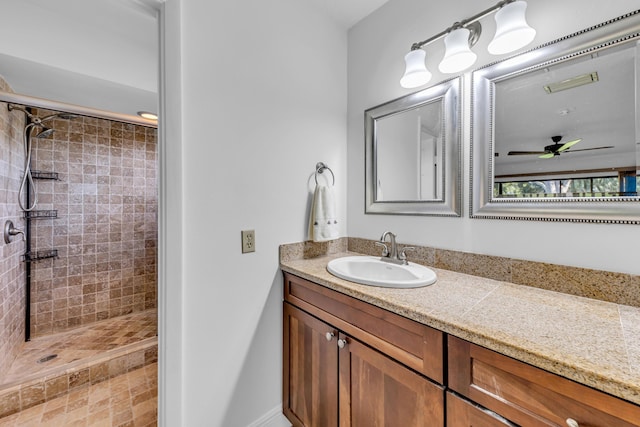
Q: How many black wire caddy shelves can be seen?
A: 3